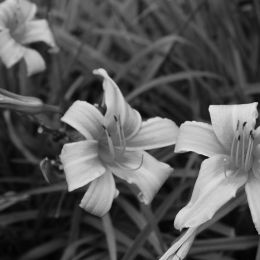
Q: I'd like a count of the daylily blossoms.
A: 3